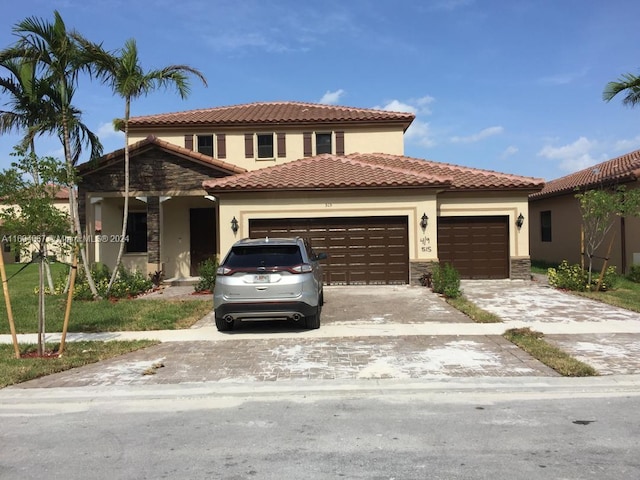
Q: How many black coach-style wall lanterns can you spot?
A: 3